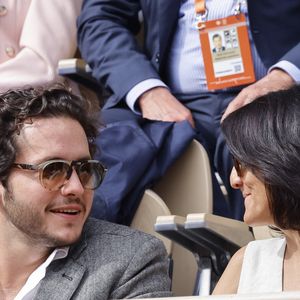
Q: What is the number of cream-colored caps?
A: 0